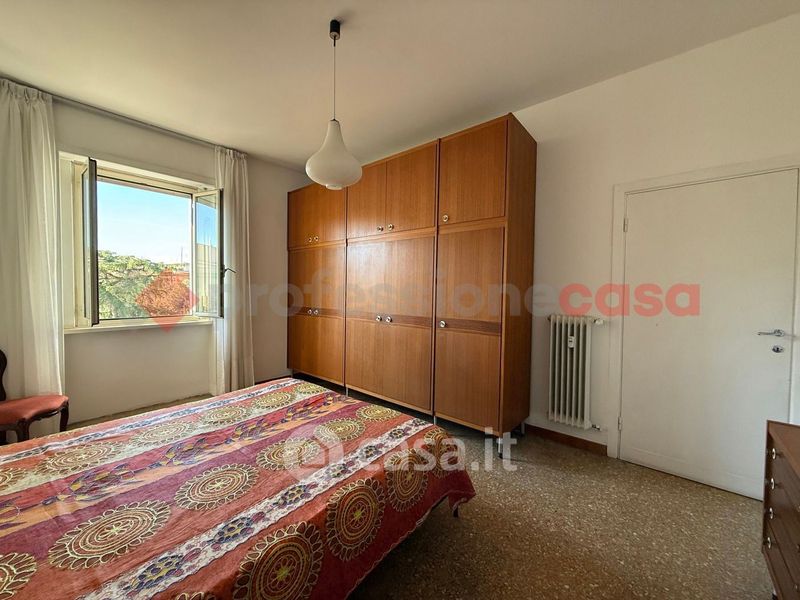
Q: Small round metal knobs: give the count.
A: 14